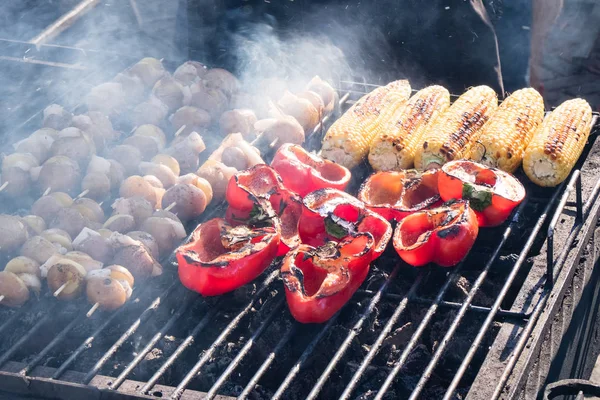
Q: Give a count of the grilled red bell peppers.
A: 8